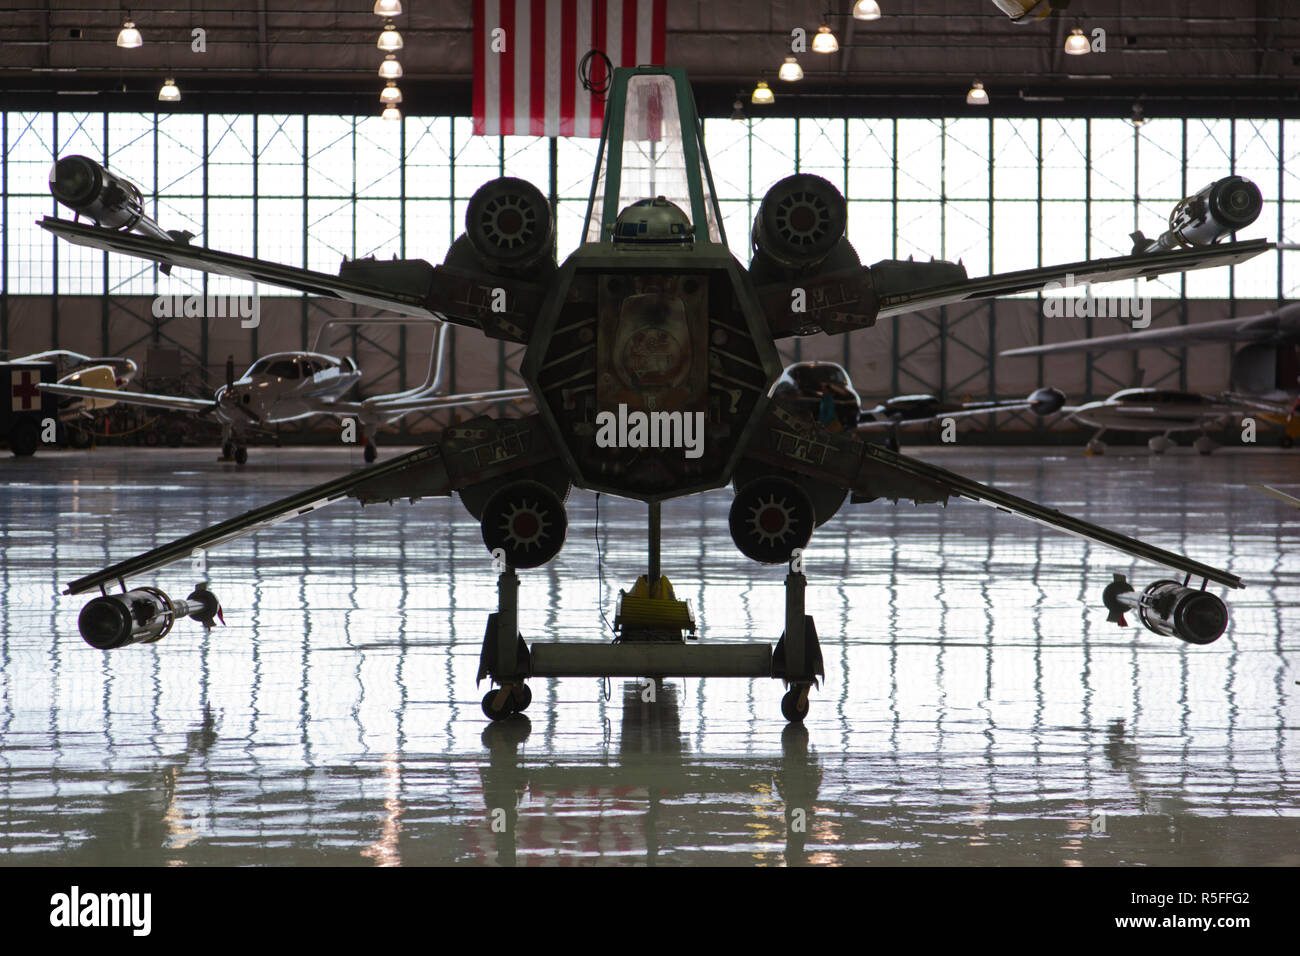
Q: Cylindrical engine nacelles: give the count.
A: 4